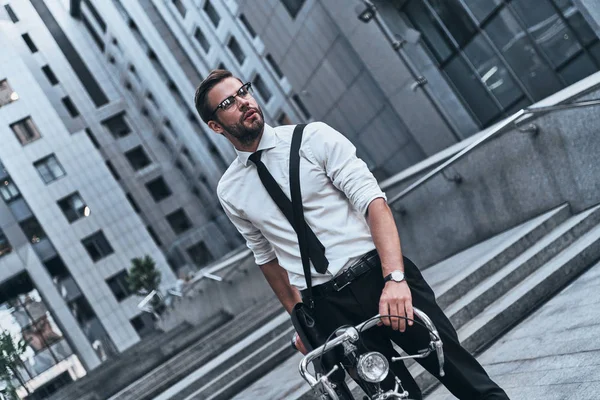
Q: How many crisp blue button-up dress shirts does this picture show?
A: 0